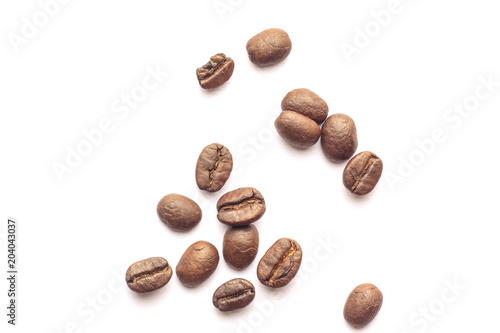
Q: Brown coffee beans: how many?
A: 15